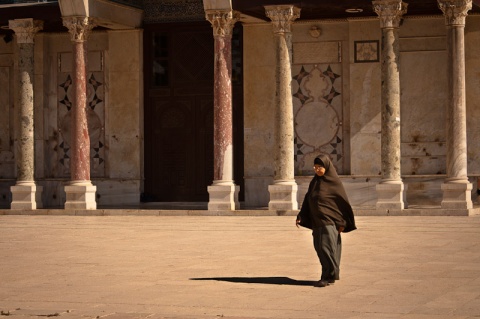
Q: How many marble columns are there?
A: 6